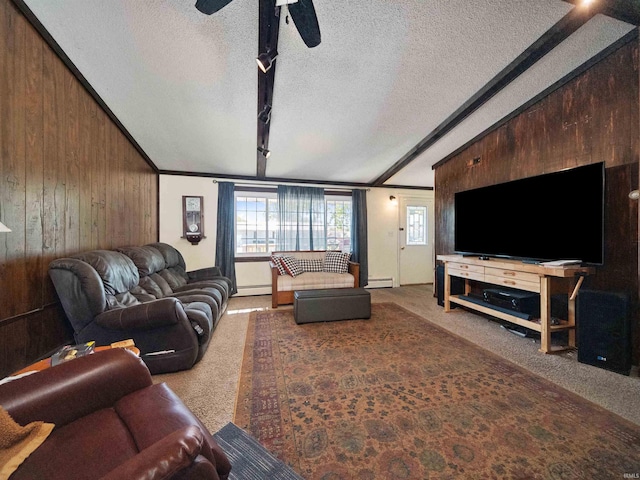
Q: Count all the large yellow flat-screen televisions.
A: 0